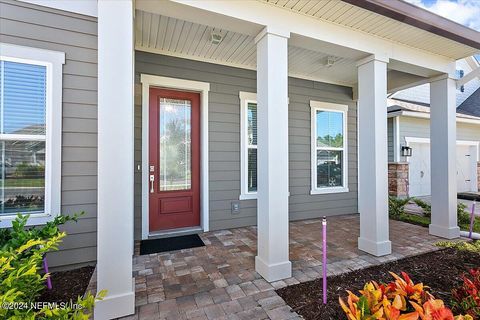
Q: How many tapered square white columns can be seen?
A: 4